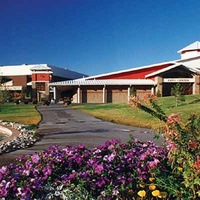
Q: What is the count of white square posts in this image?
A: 5